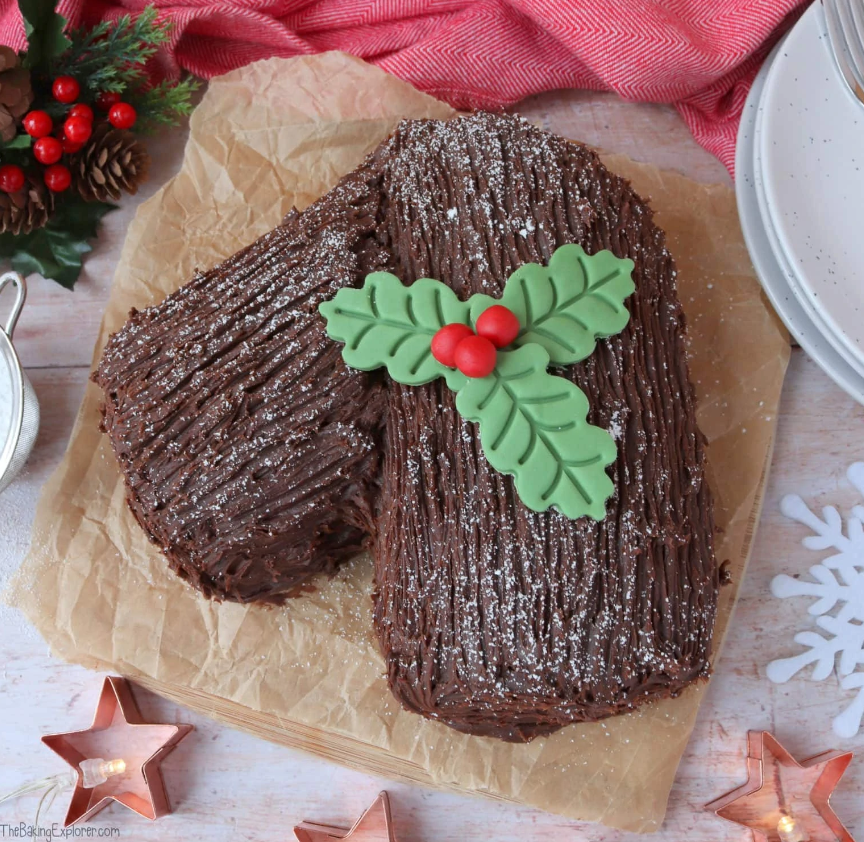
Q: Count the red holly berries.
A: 13